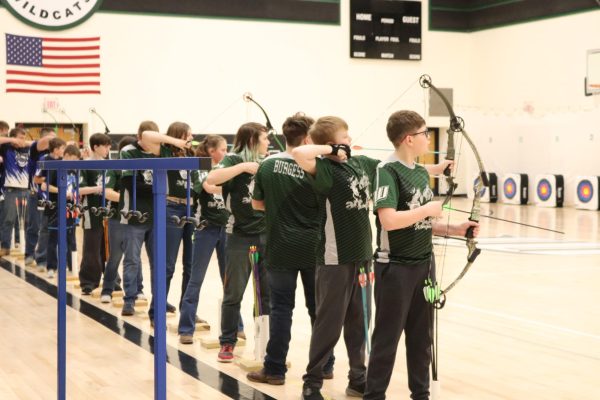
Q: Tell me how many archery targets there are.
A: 4